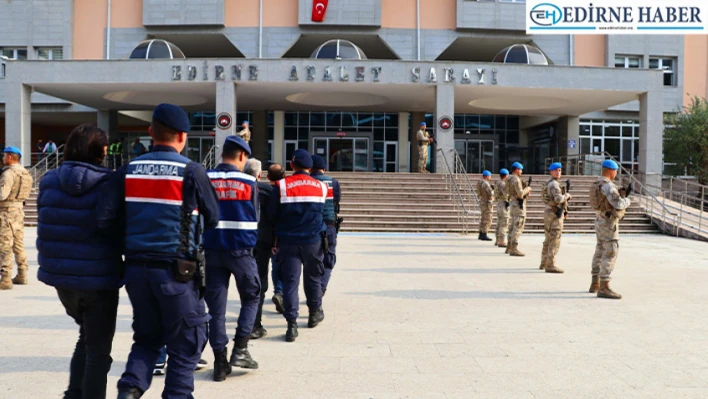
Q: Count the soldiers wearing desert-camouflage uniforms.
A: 8